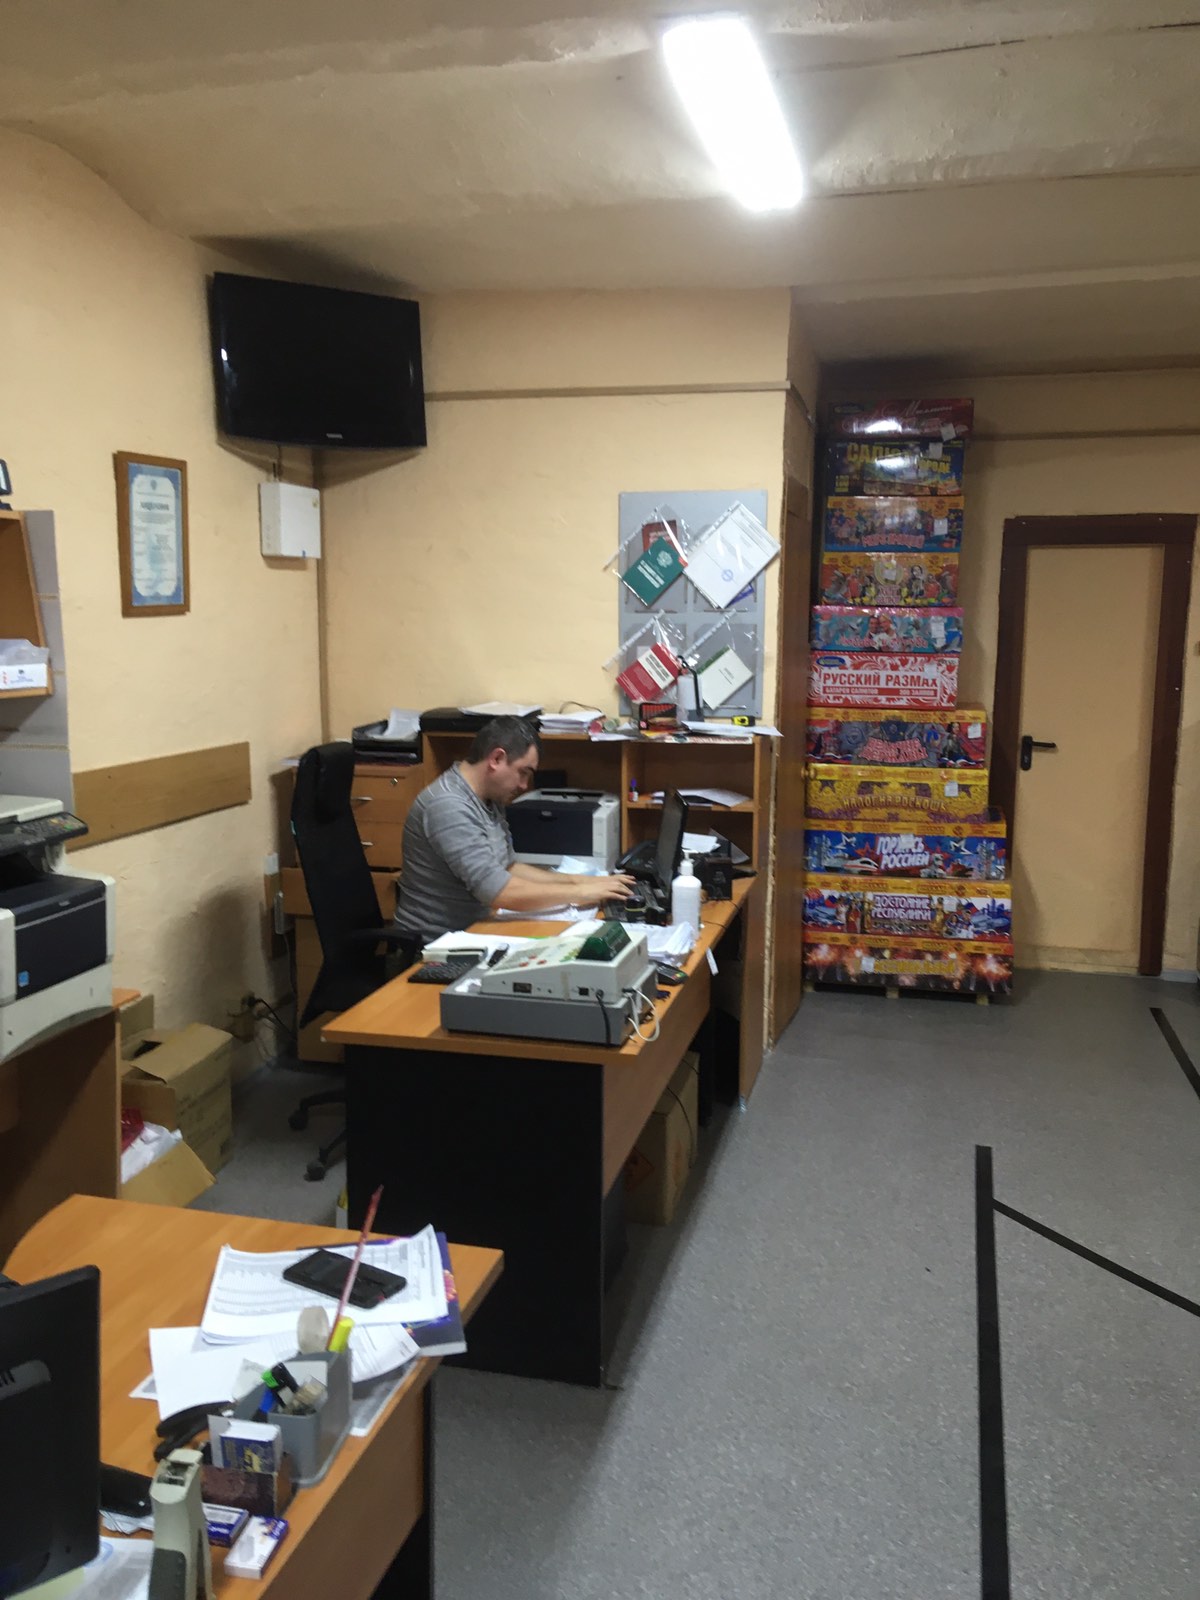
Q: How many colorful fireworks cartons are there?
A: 11